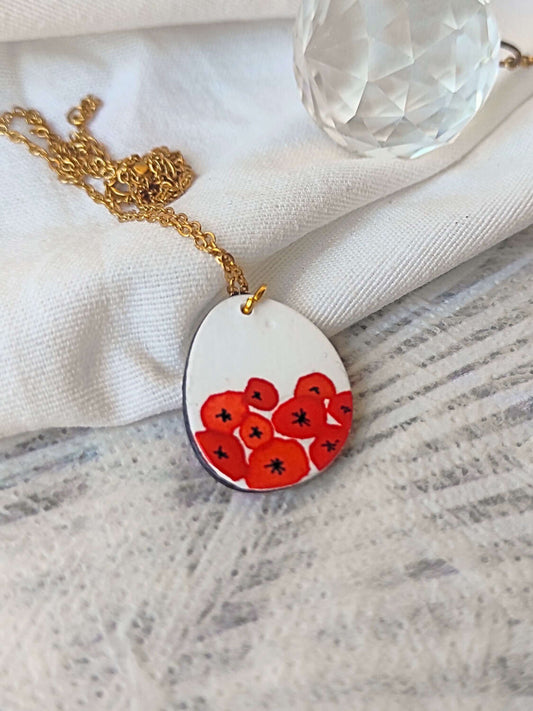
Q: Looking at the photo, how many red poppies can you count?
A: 9